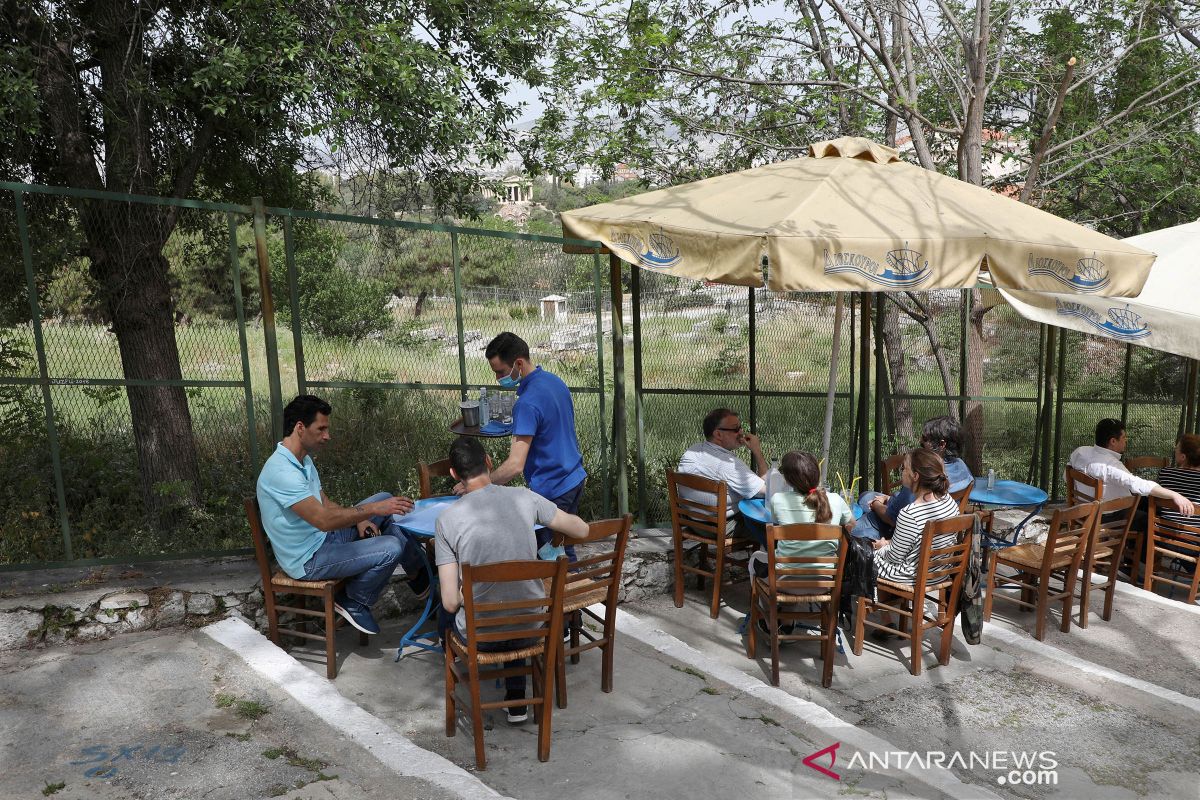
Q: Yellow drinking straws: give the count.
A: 3